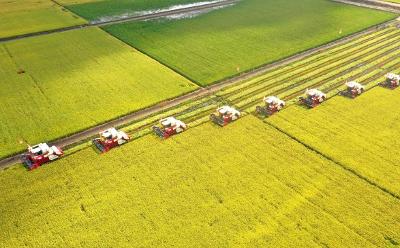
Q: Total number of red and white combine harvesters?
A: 8